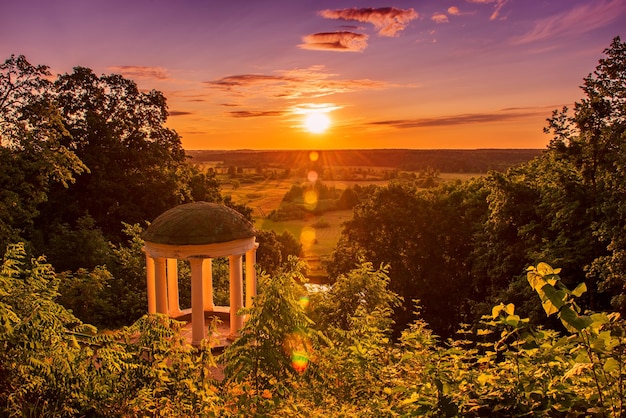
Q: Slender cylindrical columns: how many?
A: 7